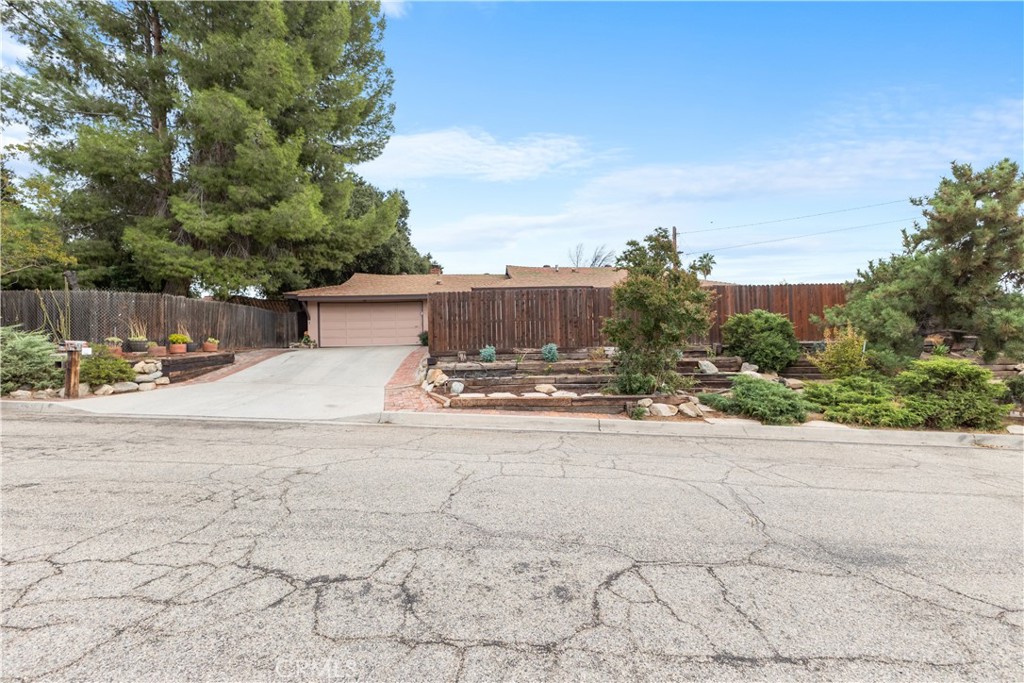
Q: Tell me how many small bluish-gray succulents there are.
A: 2